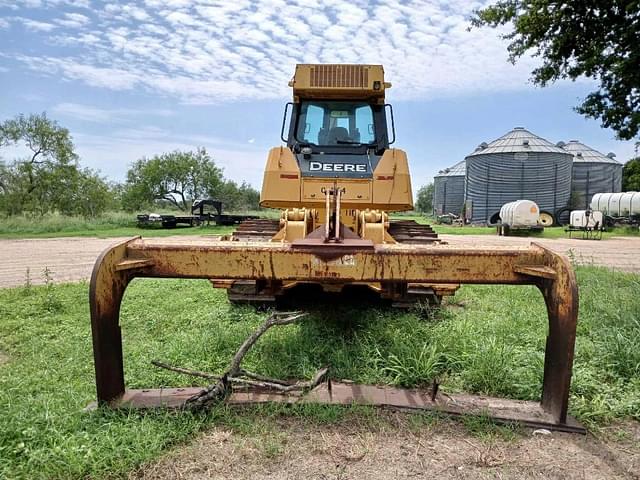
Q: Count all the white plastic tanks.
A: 3